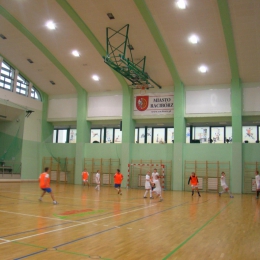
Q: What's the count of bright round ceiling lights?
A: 6